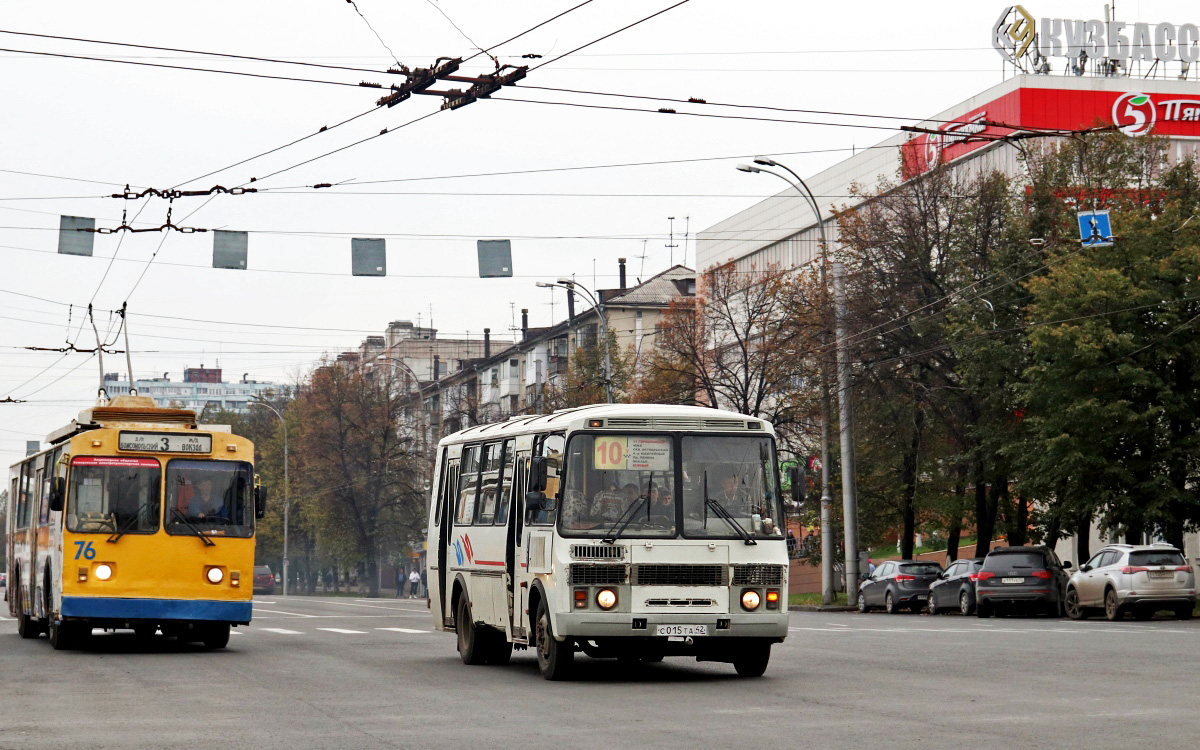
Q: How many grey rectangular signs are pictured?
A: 4